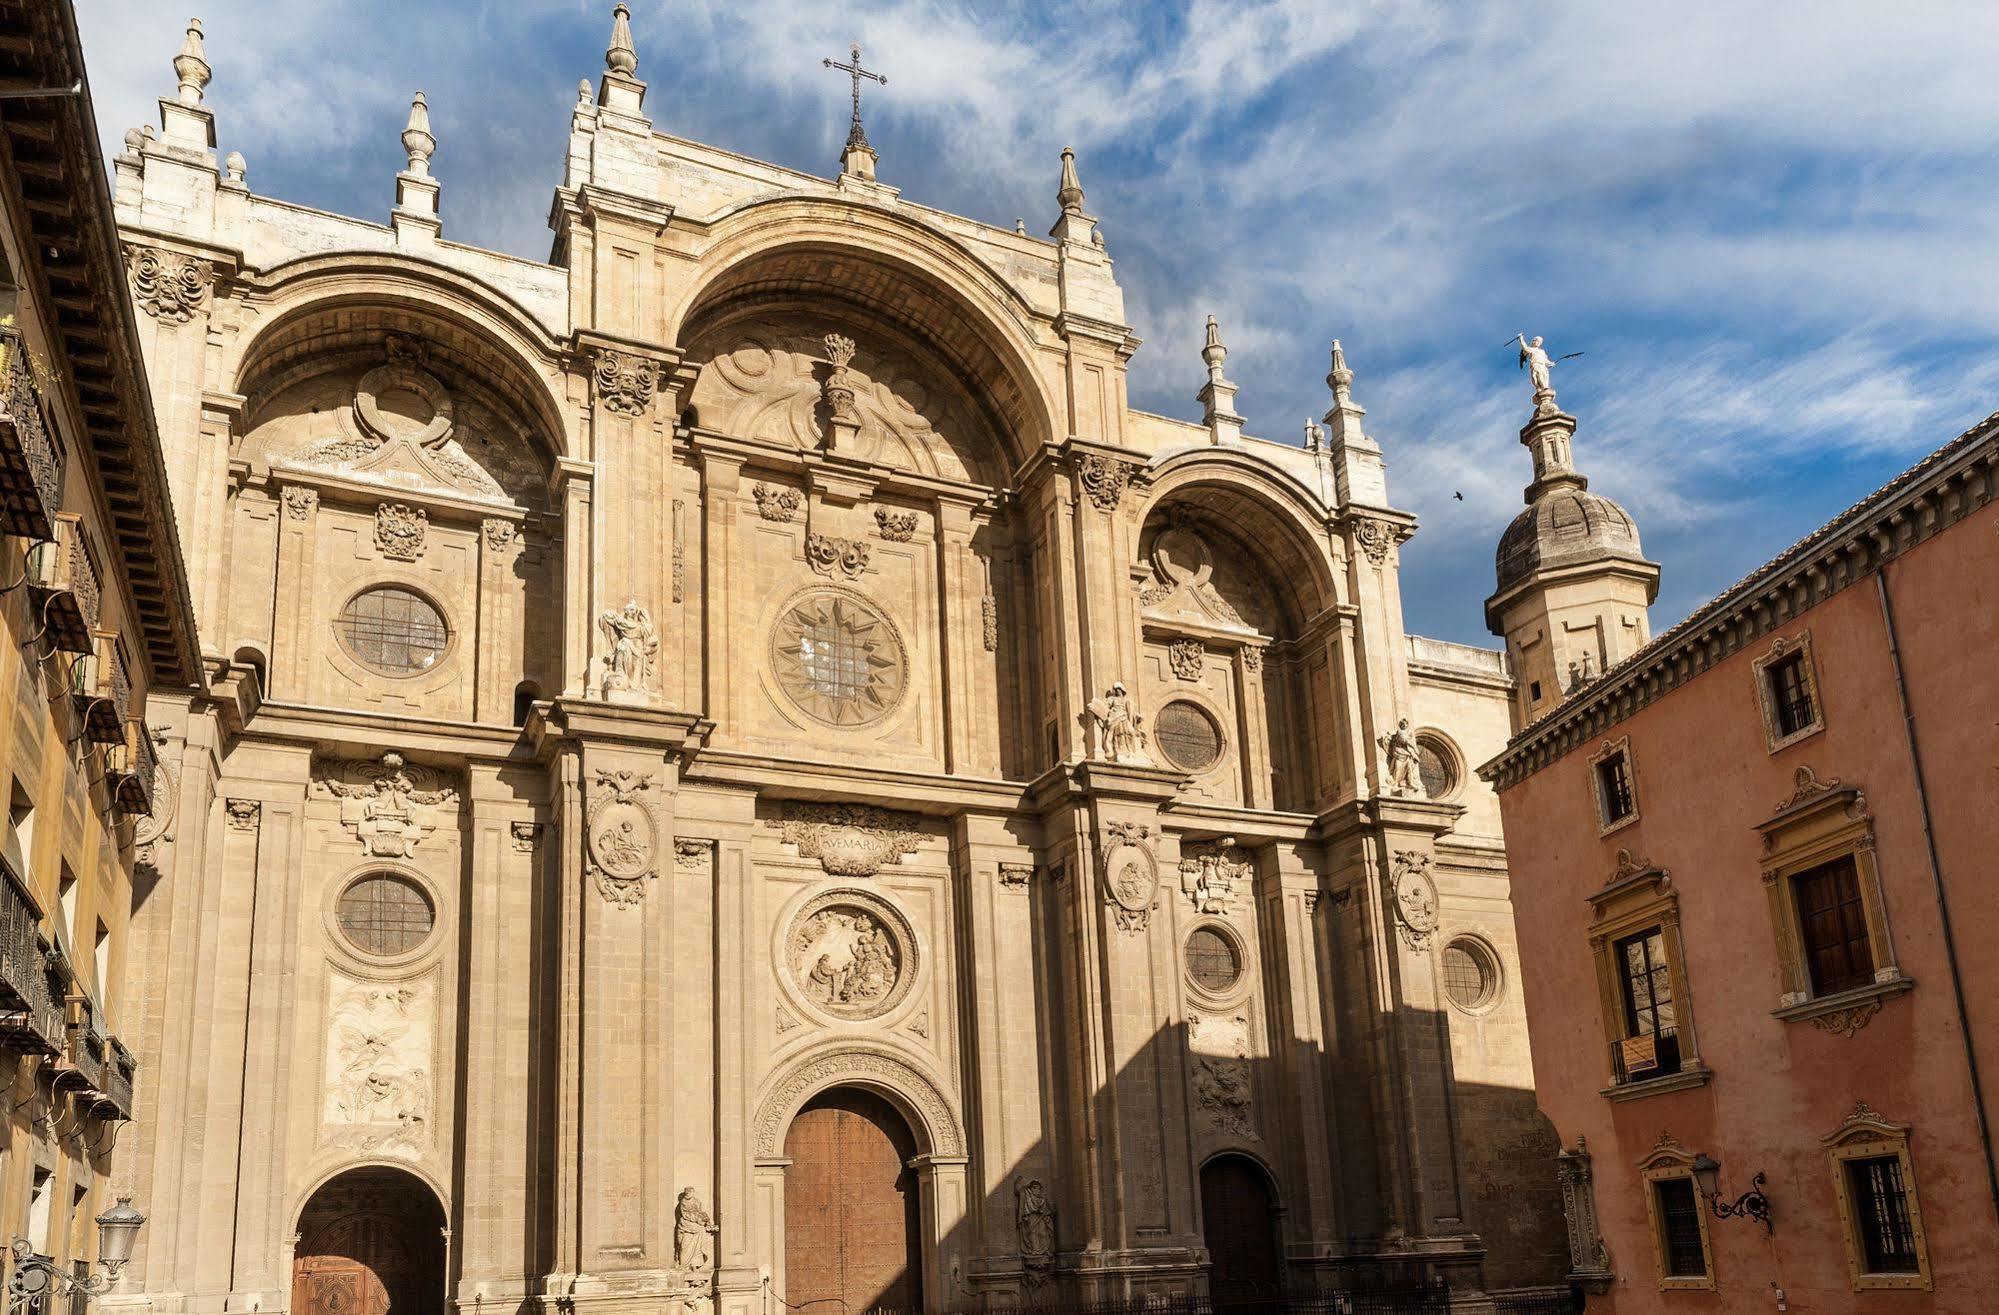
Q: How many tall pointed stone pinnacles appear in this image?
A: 6